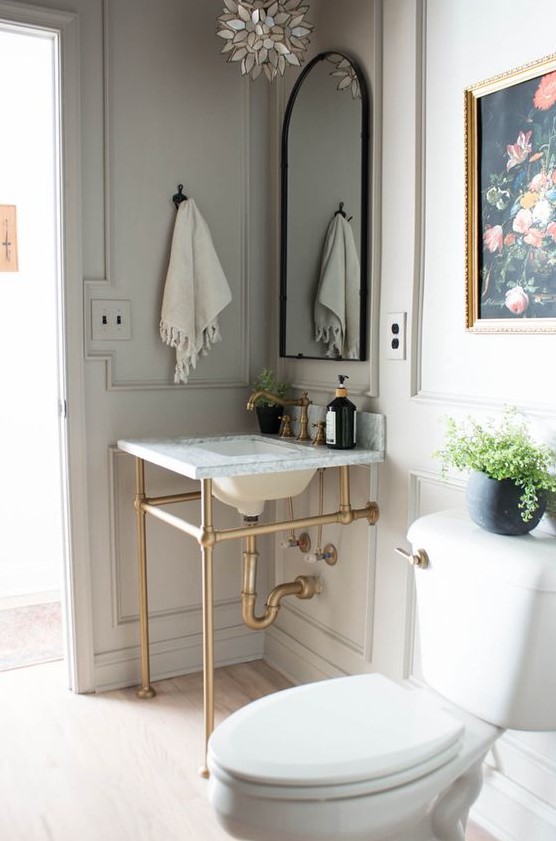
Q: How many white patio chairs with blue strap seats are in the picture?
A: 0